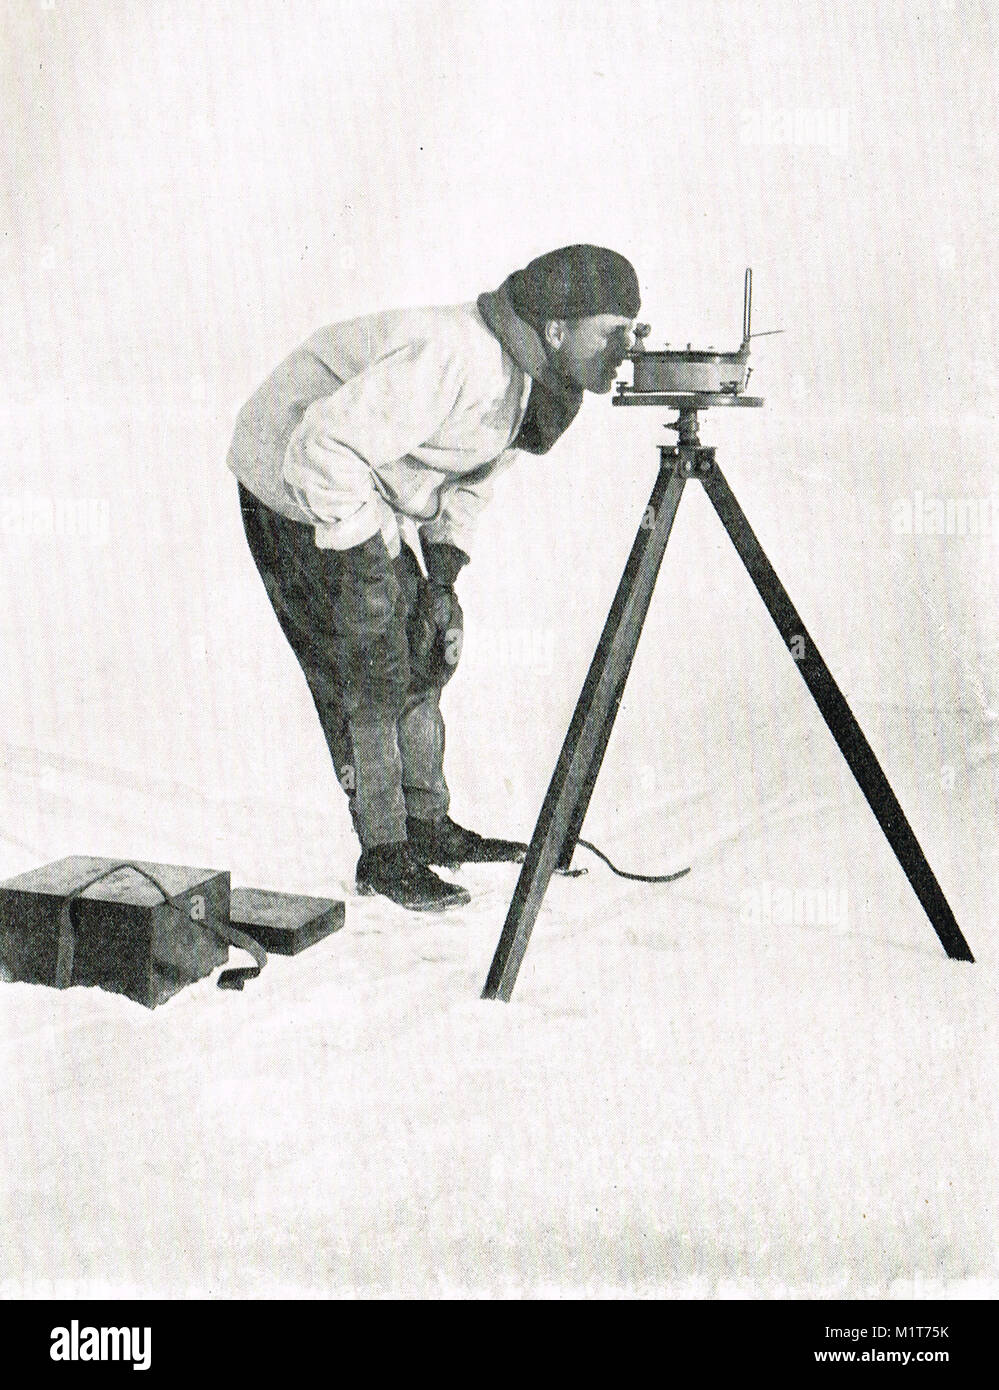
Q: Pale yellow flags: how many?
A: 0